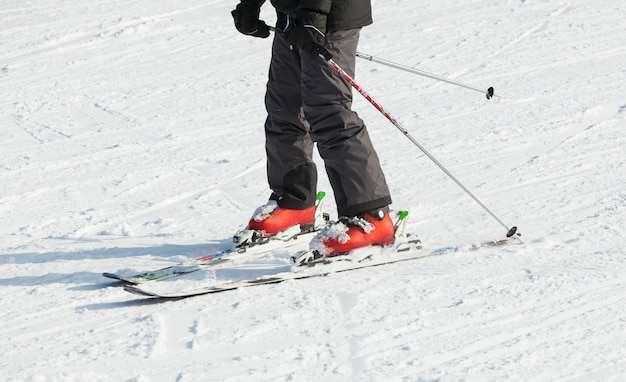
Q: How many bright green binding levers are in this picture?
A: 2